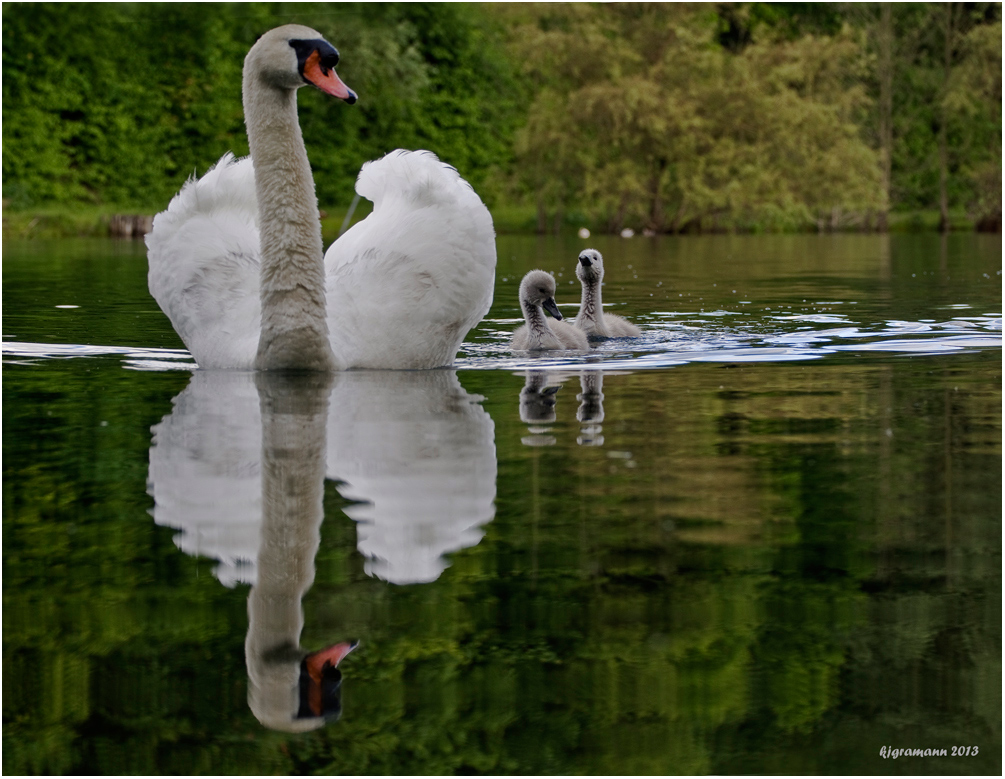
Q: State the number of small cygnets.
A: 2